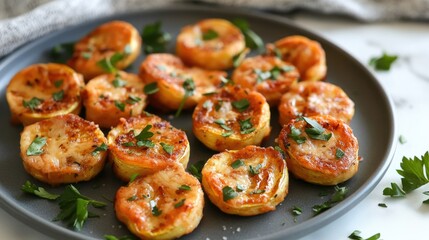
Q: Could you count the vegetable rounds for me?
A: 14